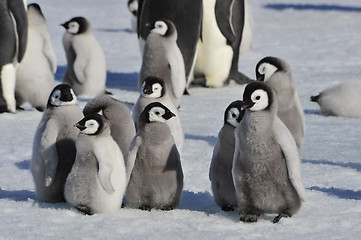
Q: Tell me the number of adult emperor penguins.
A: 3